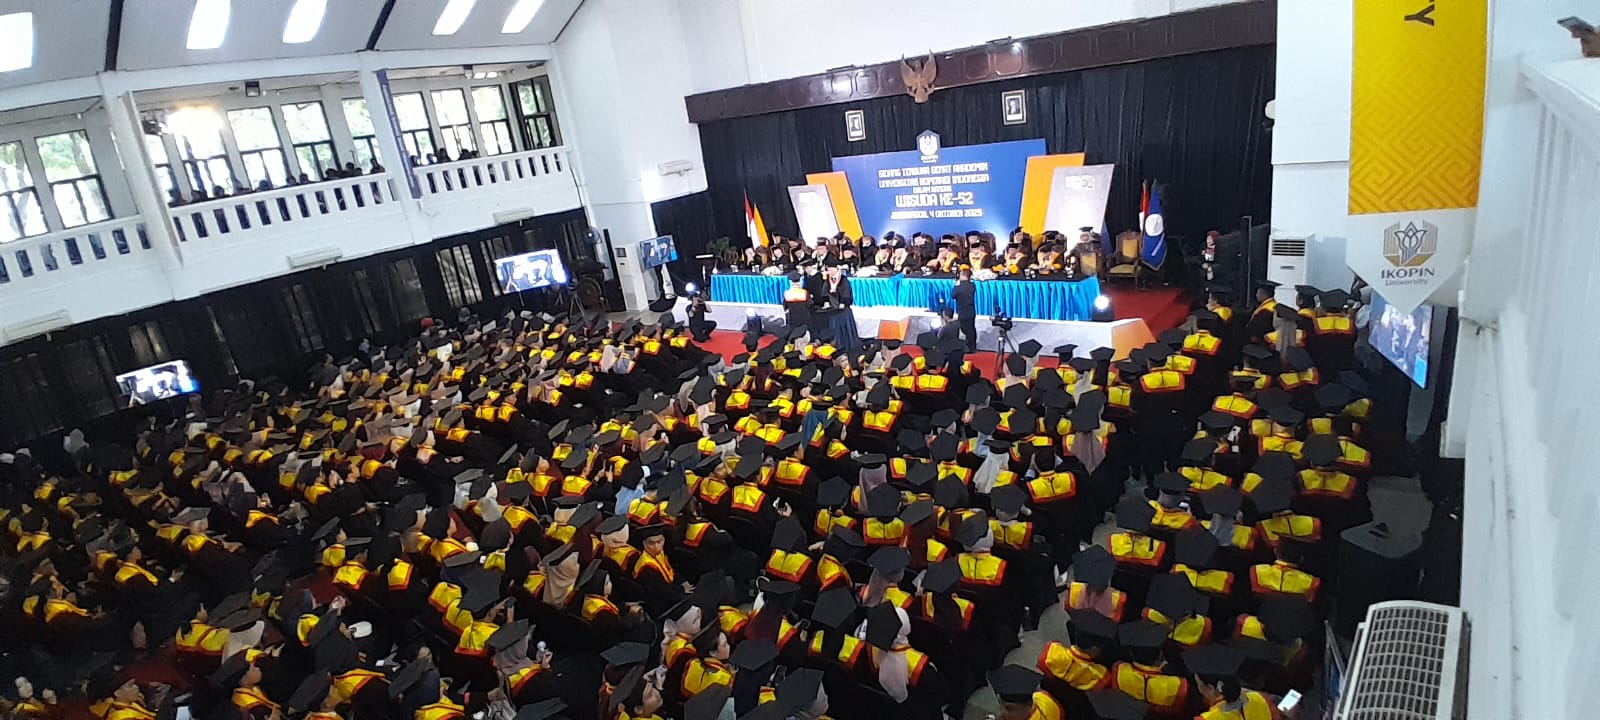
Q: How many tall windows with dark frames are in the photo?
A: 11